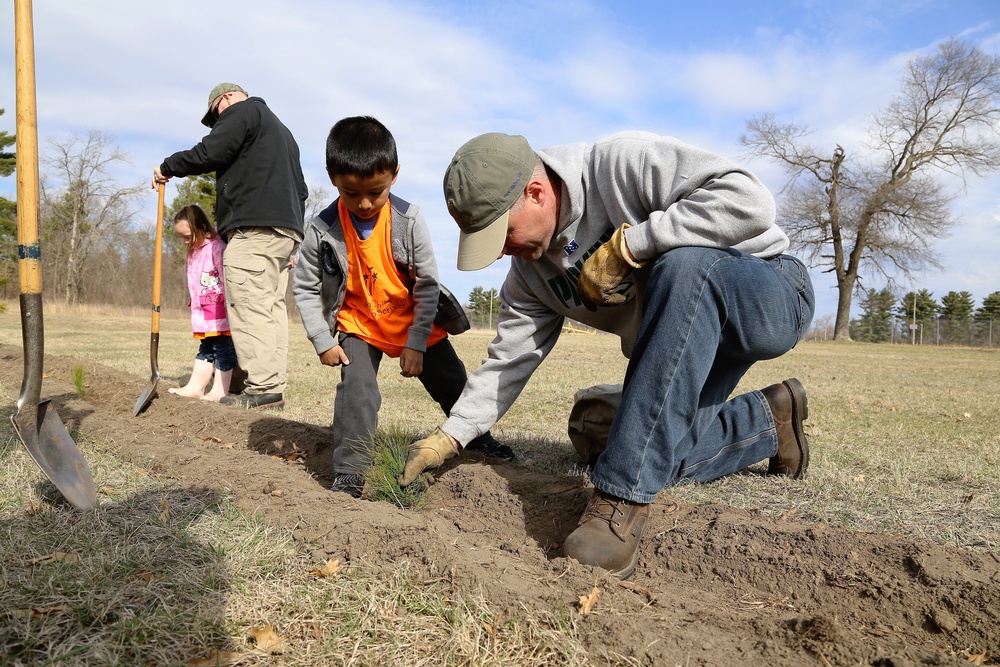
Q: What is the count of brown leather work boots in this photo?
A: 2